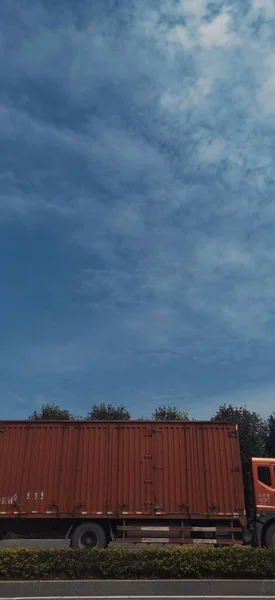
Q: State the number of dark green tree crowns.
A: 5